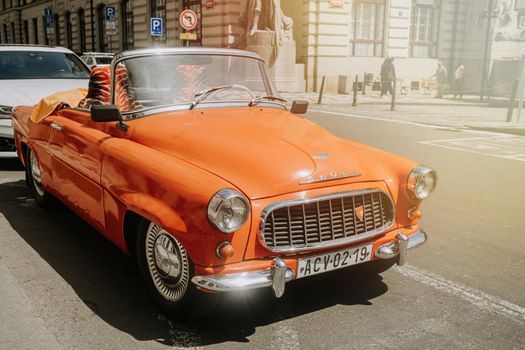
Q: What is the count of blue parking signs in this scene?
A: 3